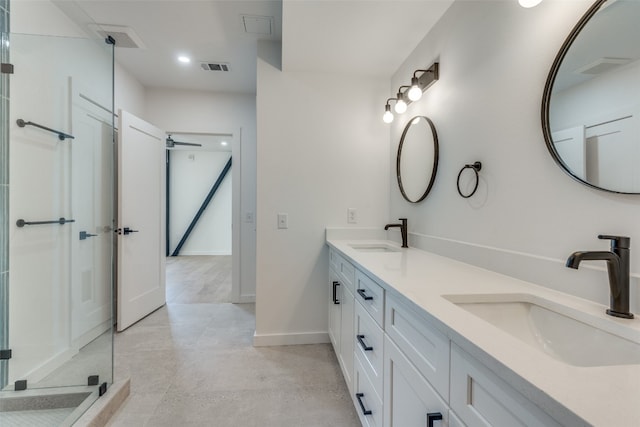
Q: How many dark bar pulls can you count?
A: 6